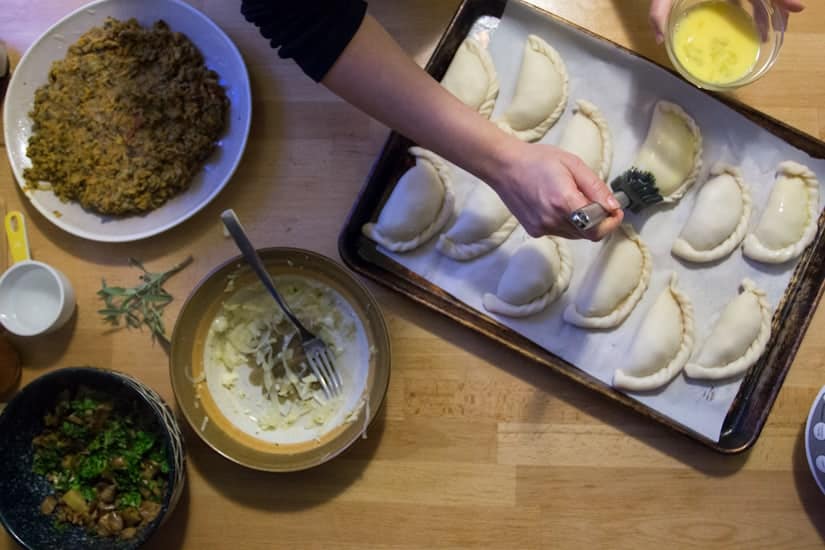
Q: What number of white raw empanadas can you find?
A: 12